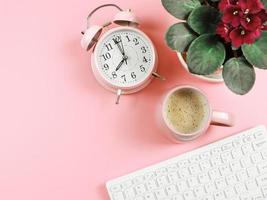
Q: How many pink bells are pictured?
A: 2